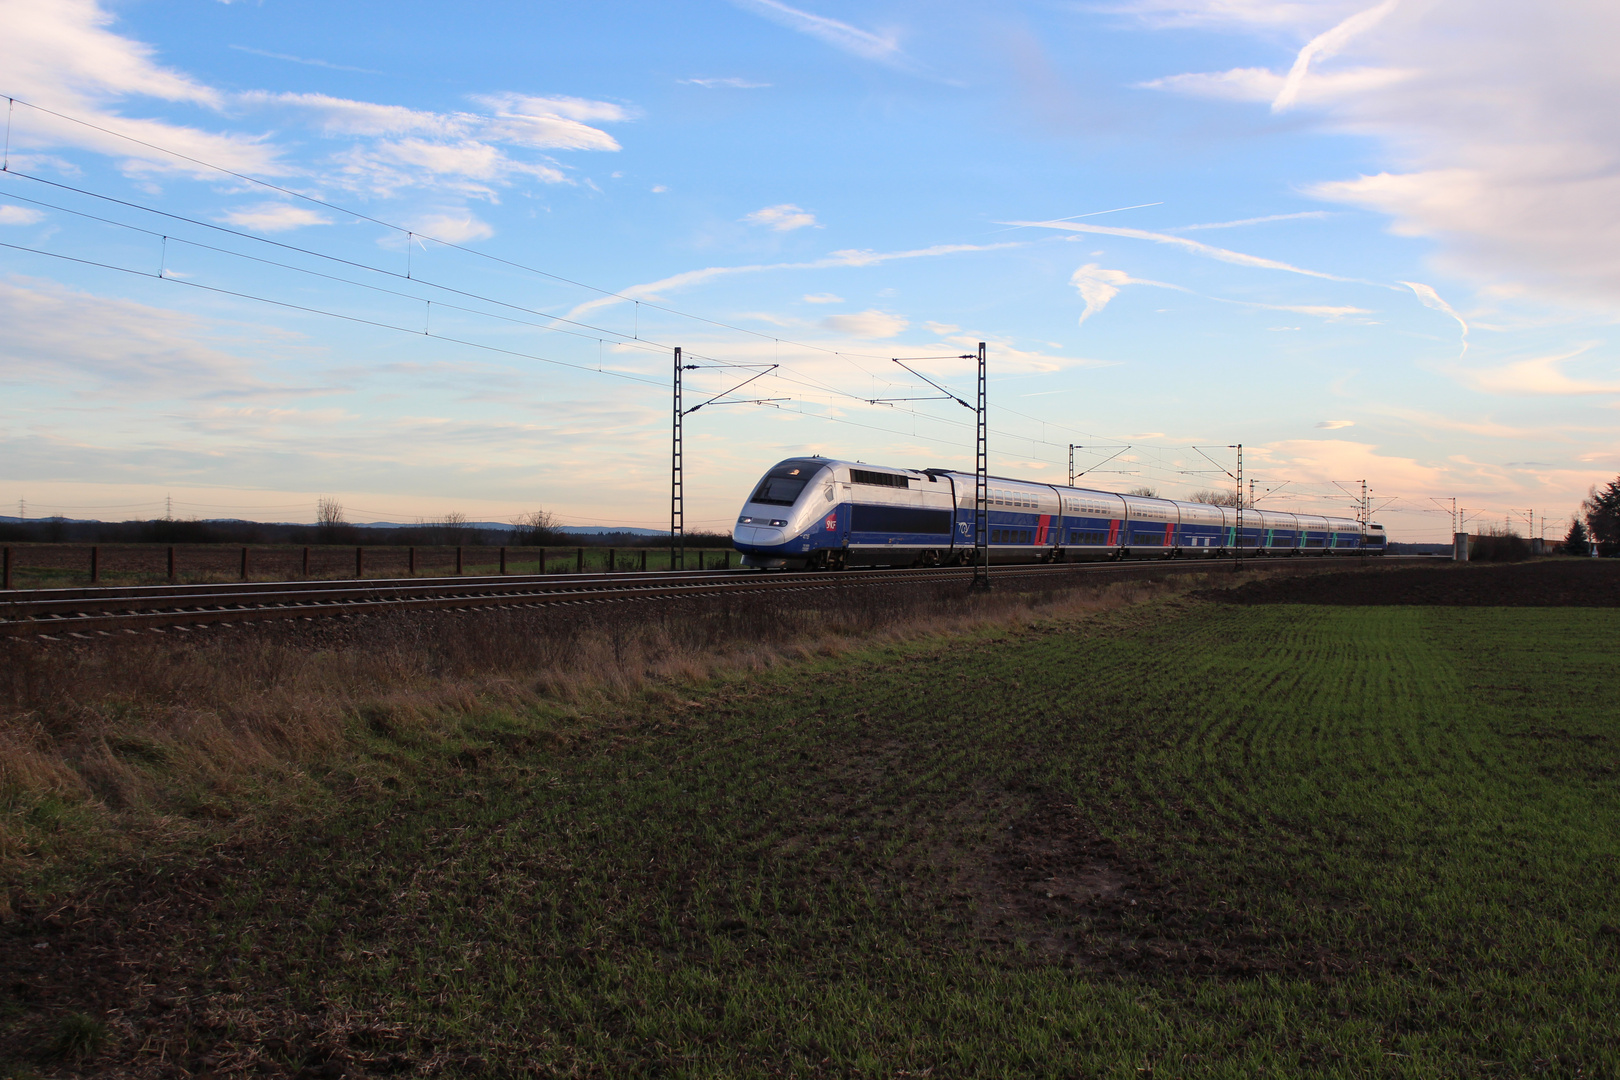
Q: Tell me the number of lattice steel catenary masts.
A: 11